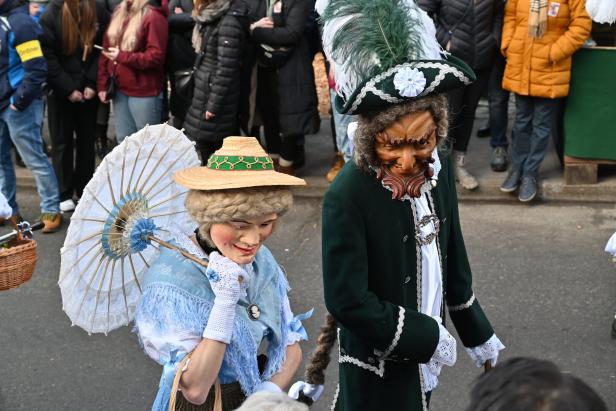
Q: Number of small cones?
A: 0